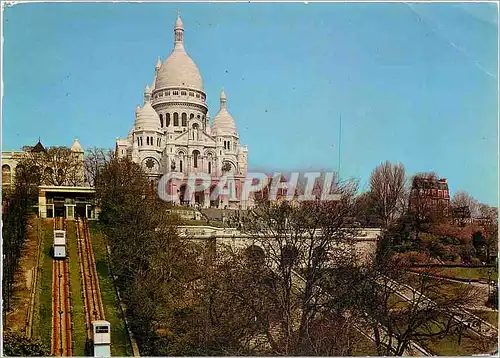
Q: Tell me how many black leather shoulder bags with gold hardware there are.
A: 0